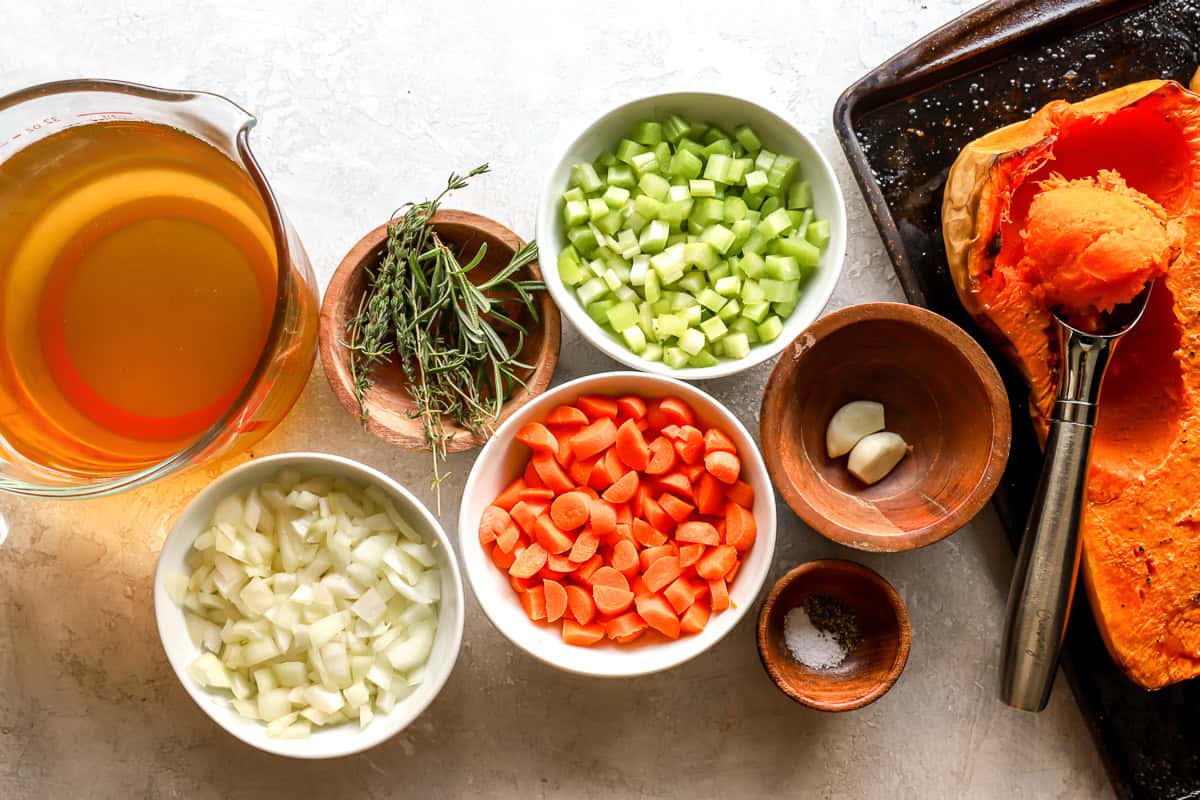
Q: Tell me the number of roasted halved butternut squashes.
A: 1